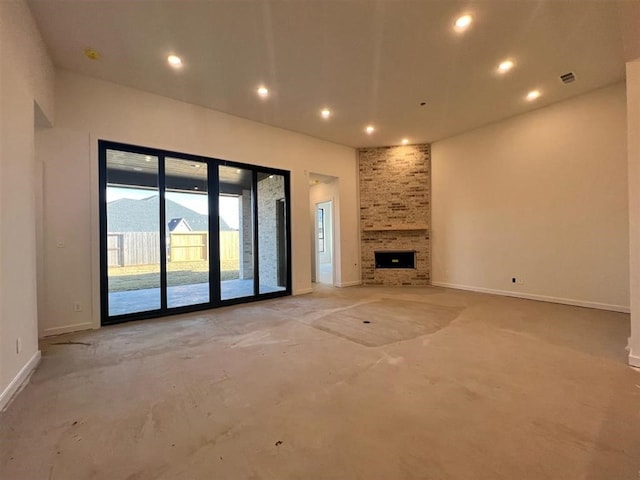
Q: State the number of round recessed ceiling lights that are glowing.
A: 8